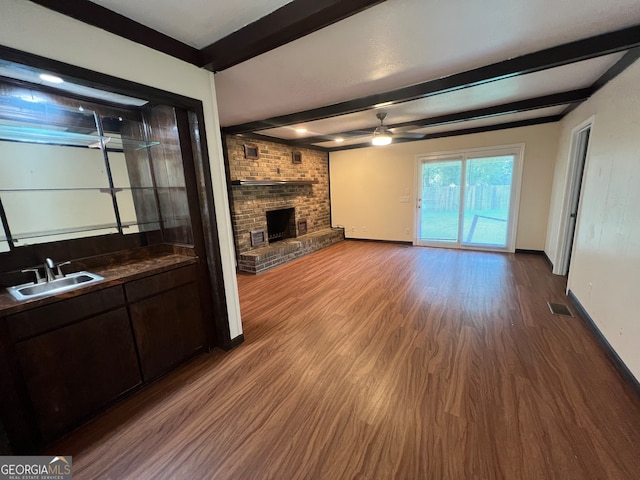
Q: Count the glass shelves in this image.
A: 3